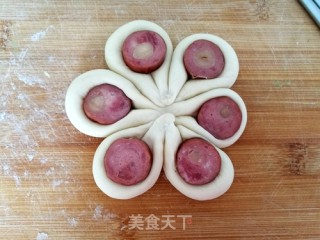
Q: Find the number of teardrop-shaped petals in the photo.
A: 6